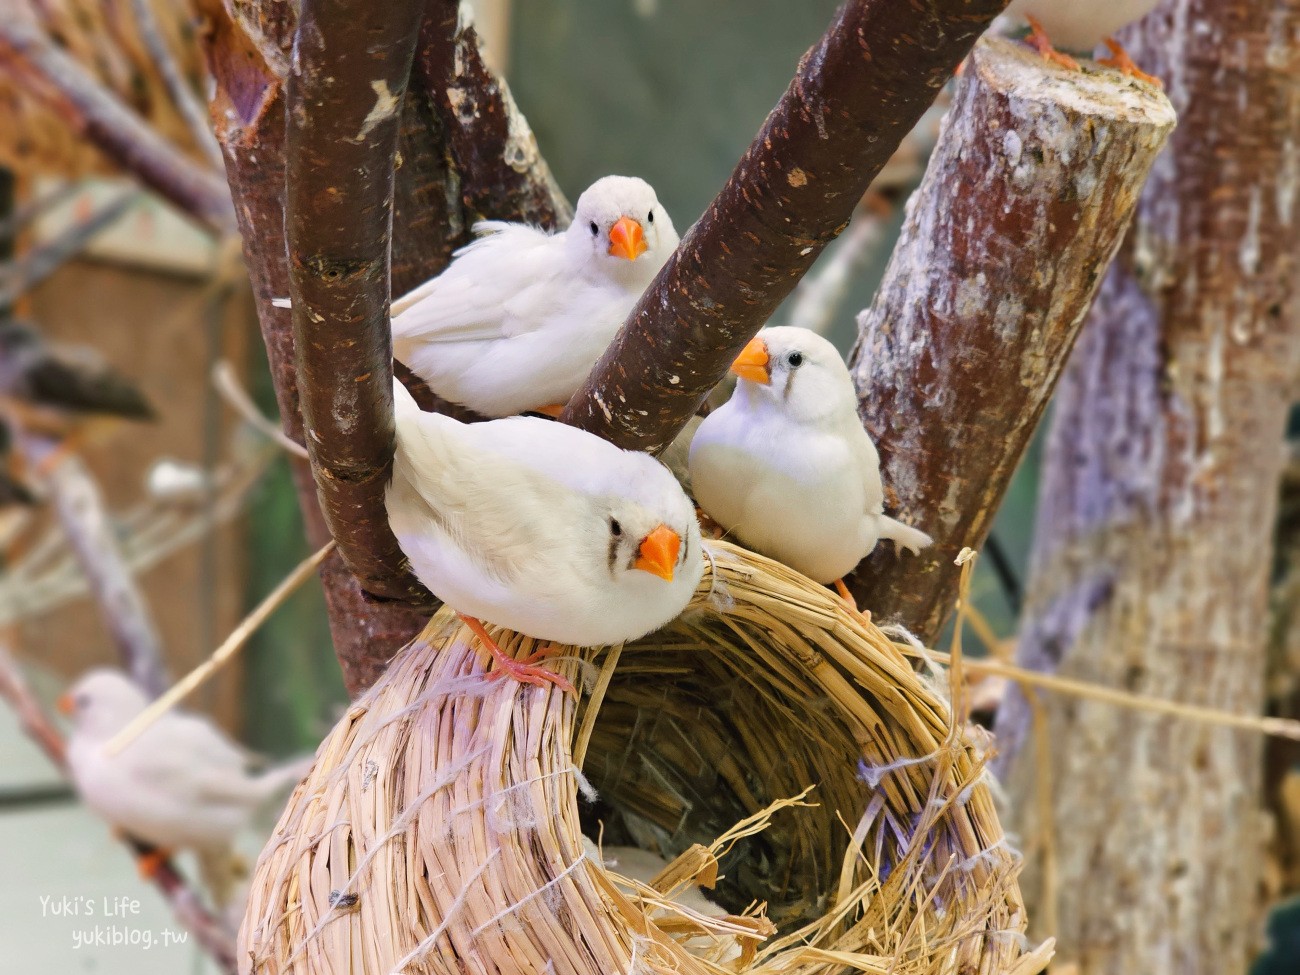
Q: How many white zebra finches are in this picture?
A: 5